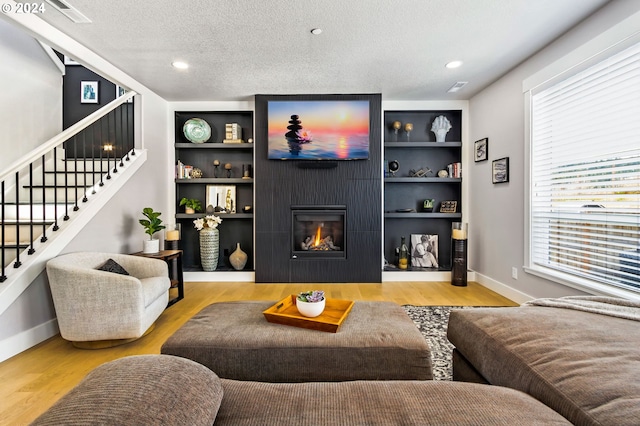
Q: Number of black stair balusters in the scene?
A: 15